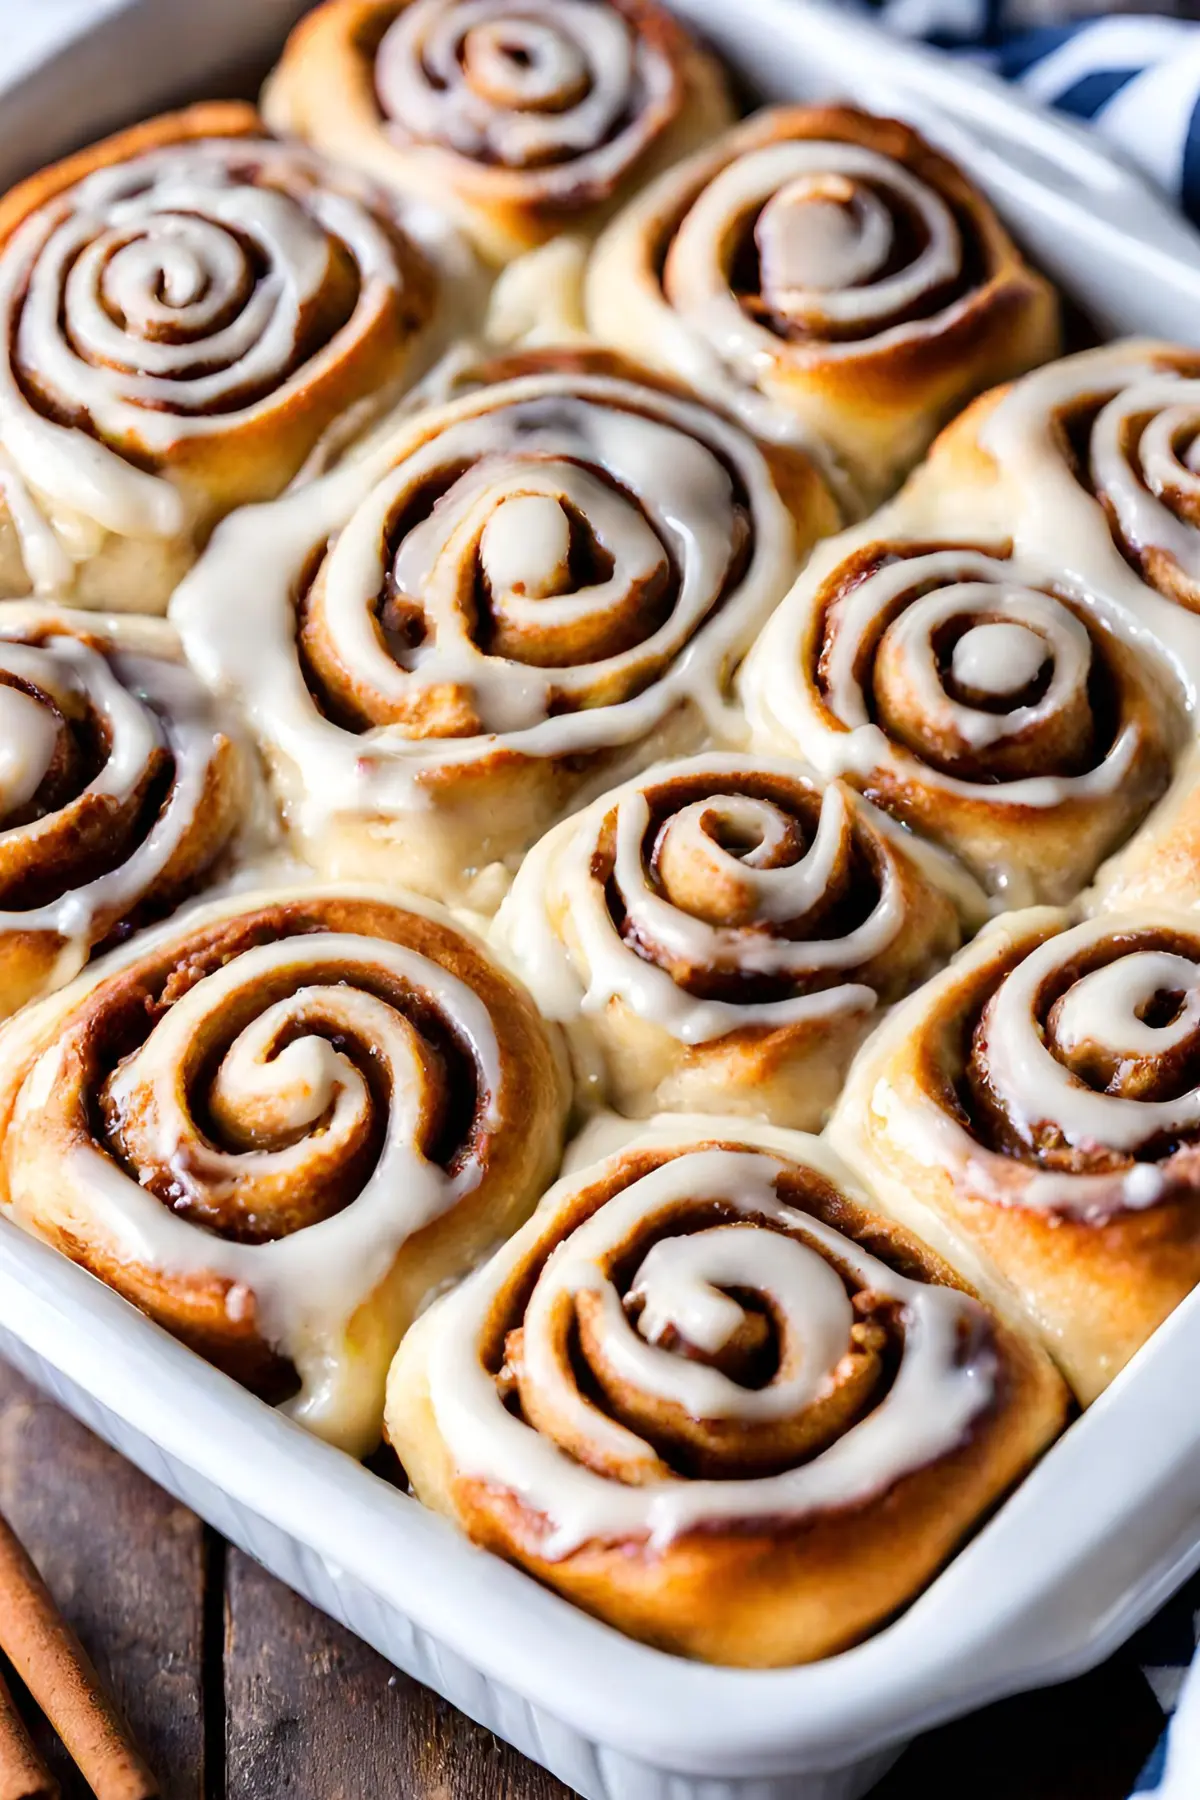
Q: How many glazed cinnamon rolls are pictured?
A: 11